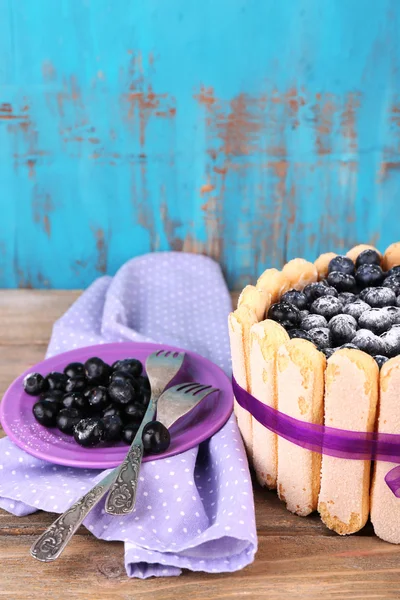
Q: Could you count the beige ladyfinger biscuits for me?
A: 11